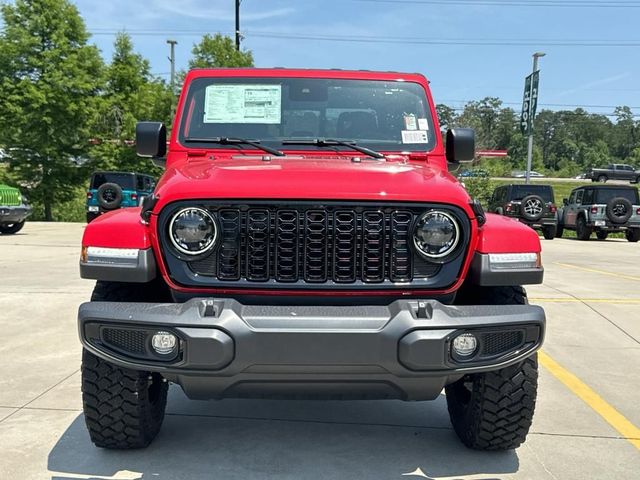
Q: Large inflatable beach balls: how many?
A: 0